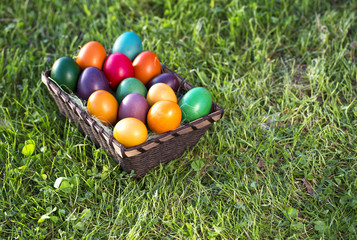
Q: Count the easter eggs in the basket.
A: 14